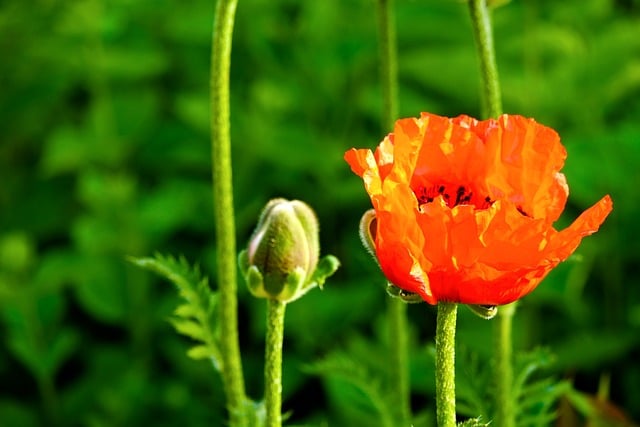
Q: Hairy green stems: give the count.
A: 5